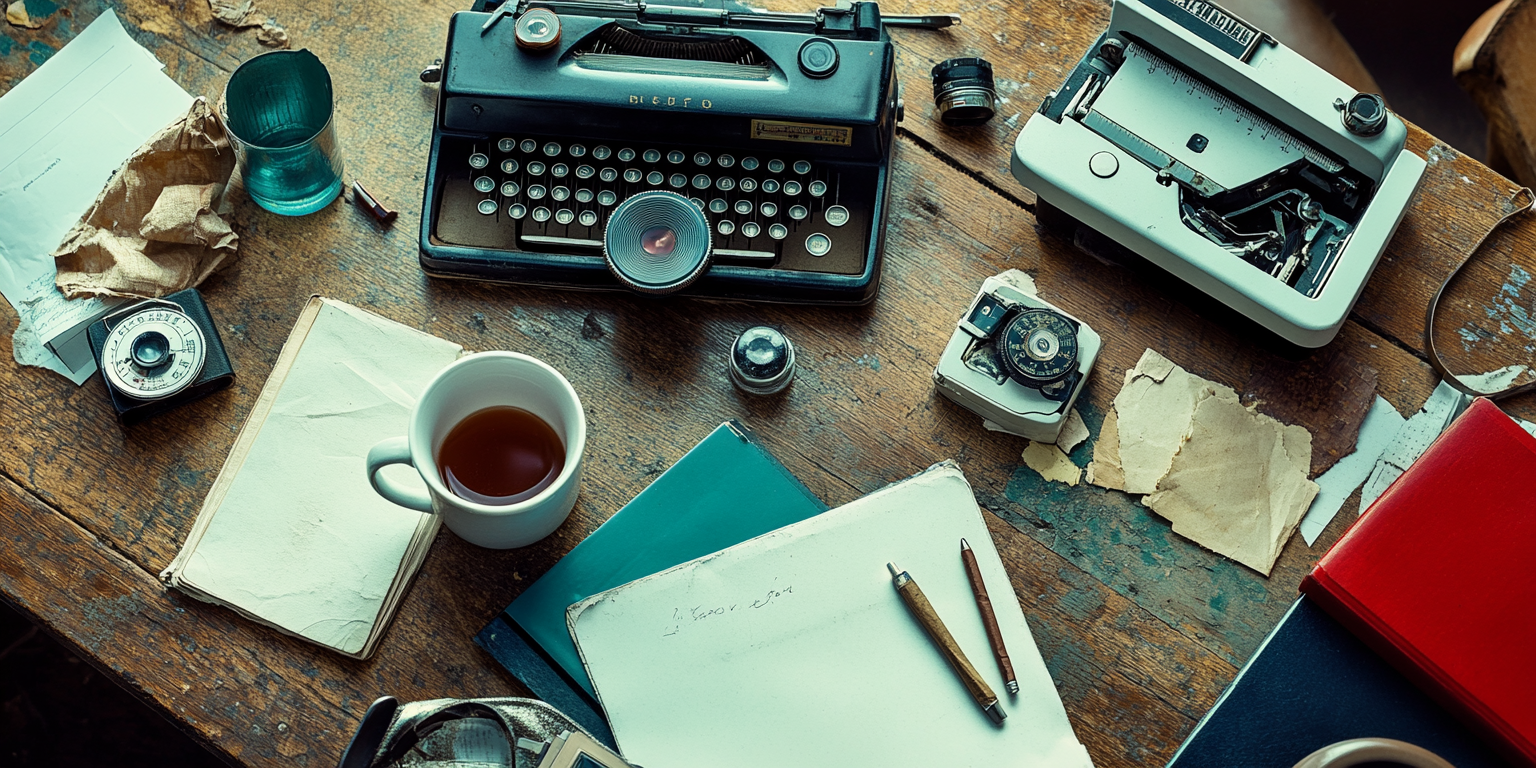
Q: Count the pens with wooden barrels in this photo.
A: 2